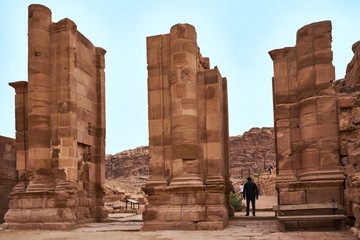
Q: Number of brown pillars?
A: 3